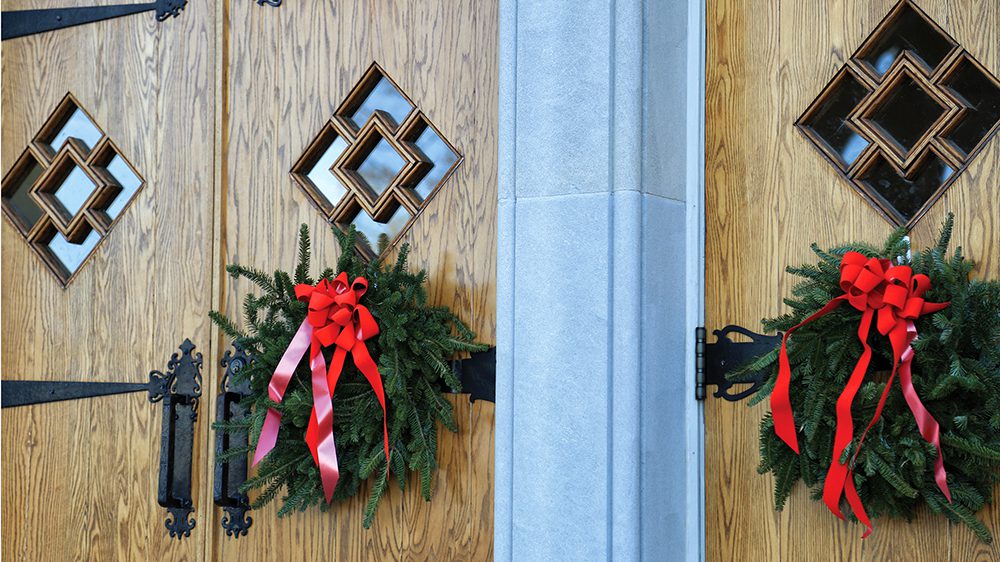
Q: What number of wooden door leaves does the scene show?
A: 3